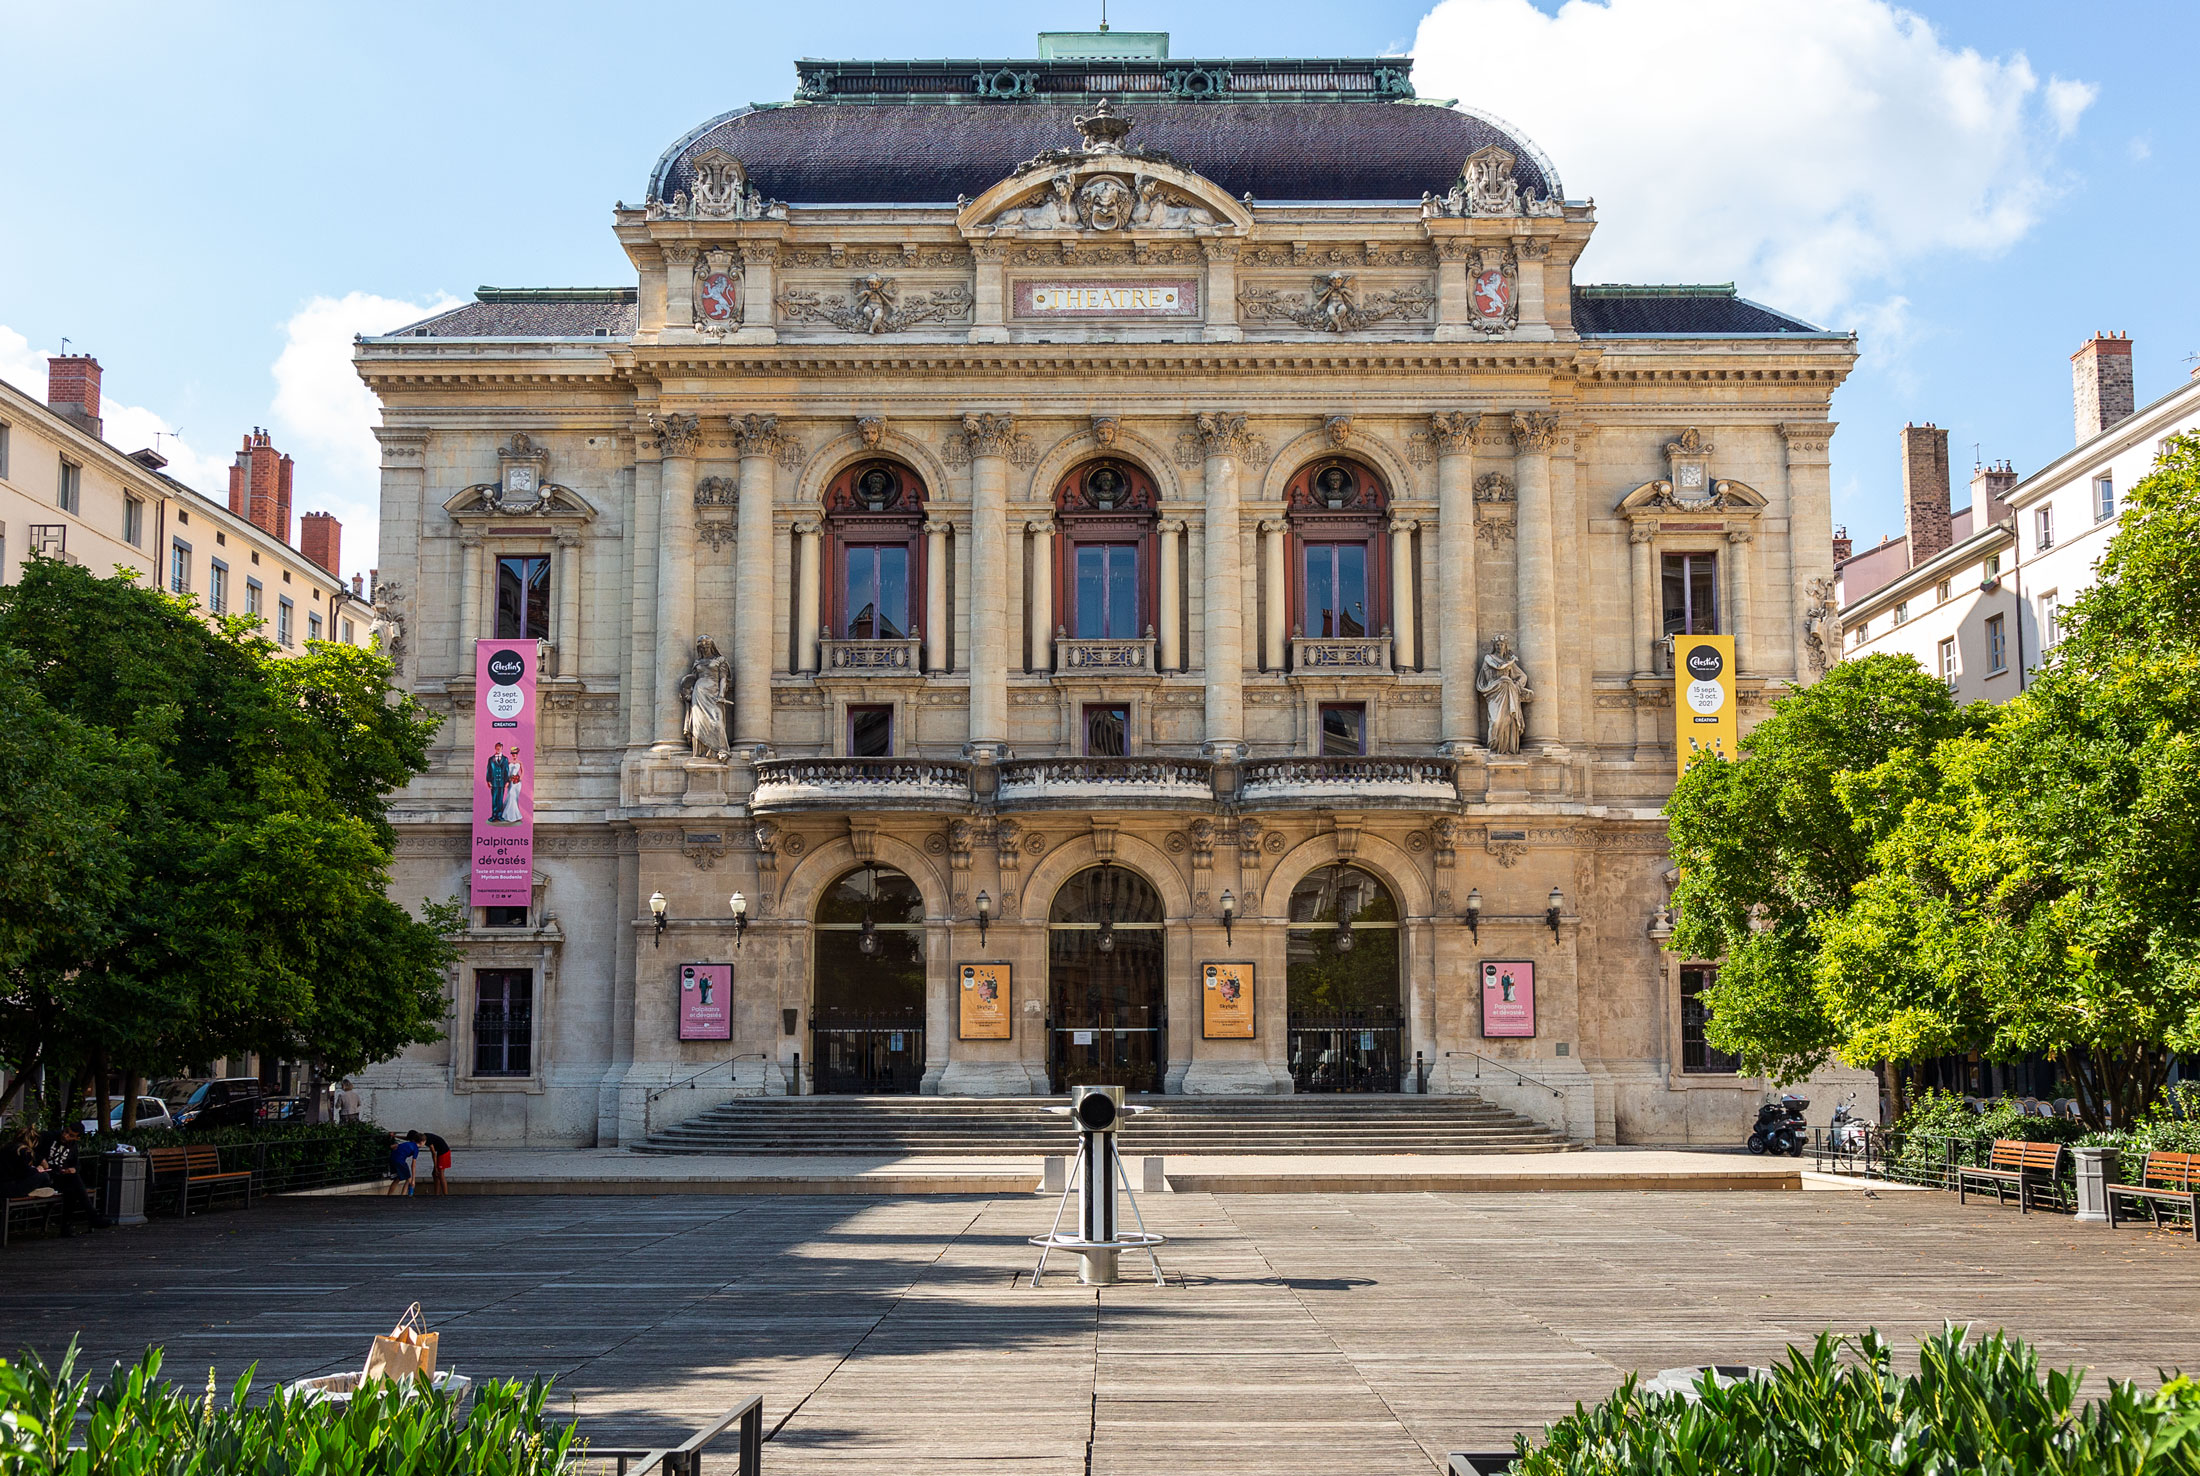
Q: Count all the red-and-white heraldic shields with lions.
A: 2